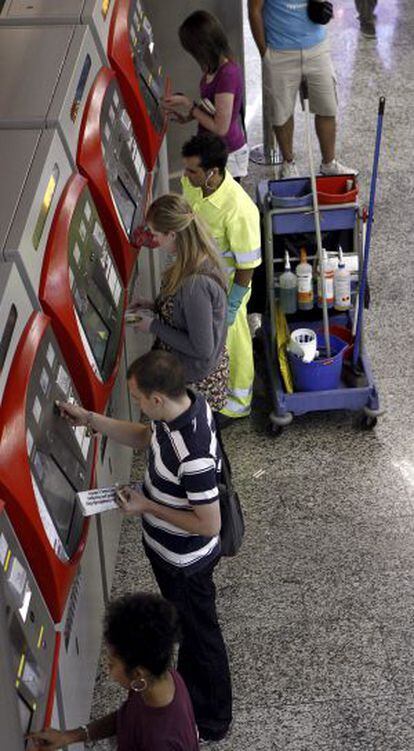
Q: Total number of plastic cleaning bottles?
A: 4